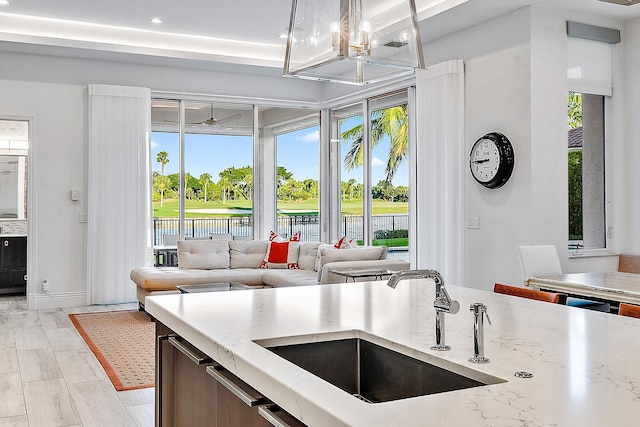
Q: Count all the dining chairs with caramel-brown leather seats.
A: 3